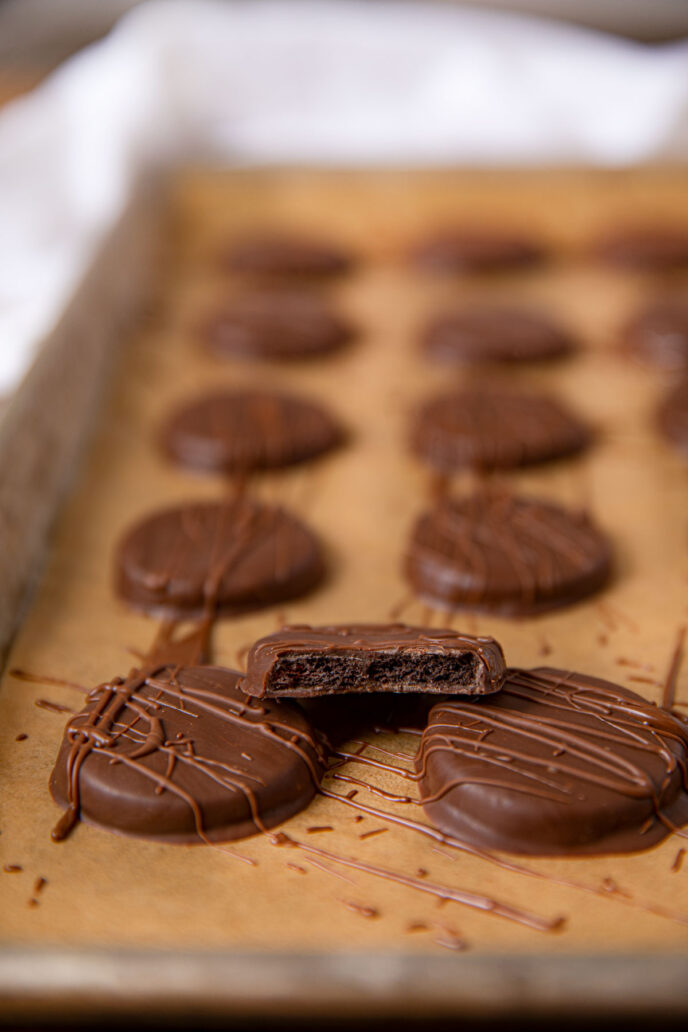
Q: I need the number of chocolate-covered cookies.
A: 14